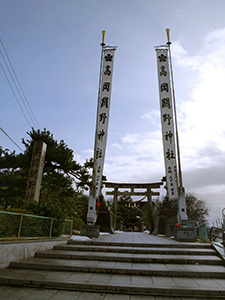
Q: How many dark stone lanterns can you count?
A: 2